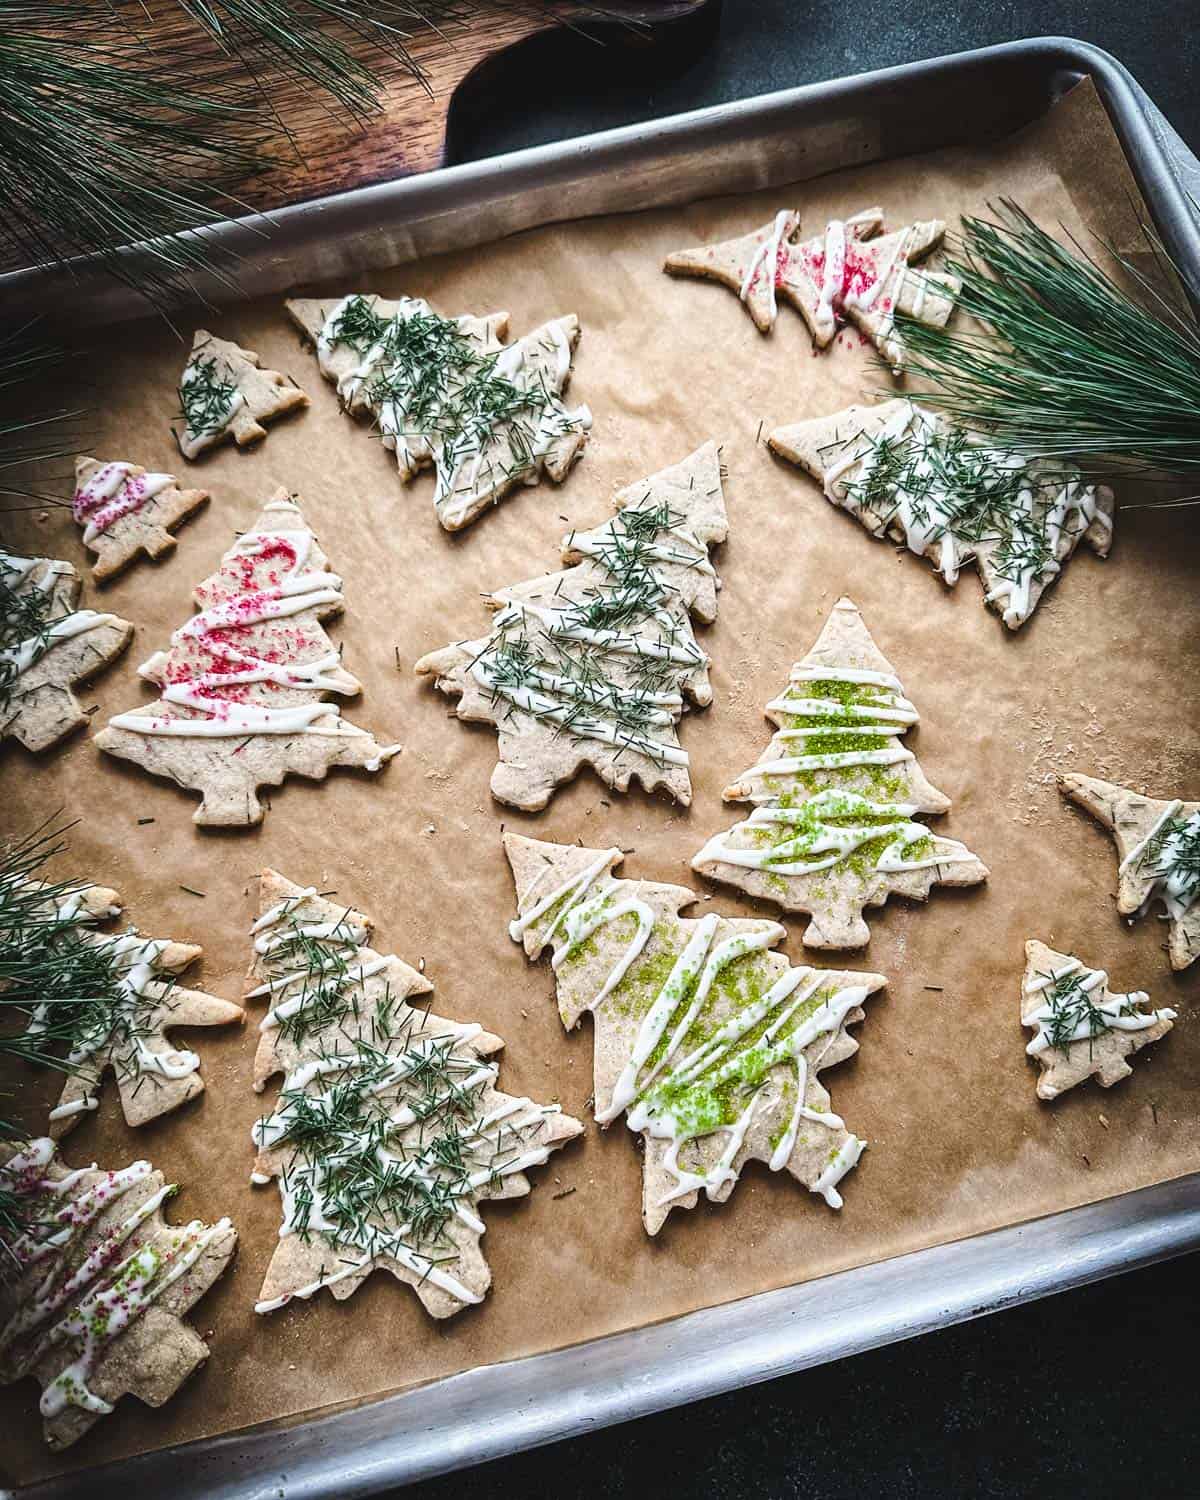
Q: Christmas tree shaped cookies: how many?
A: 15